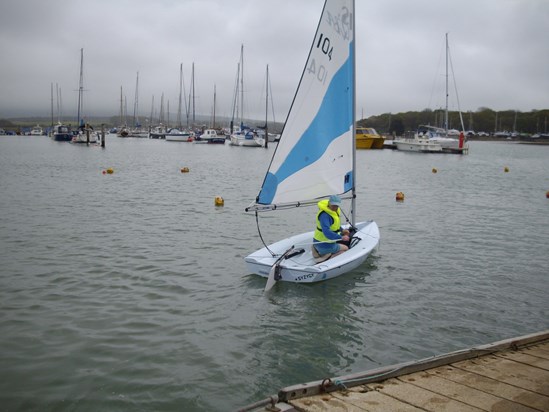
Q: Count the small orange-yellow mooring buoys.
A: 7